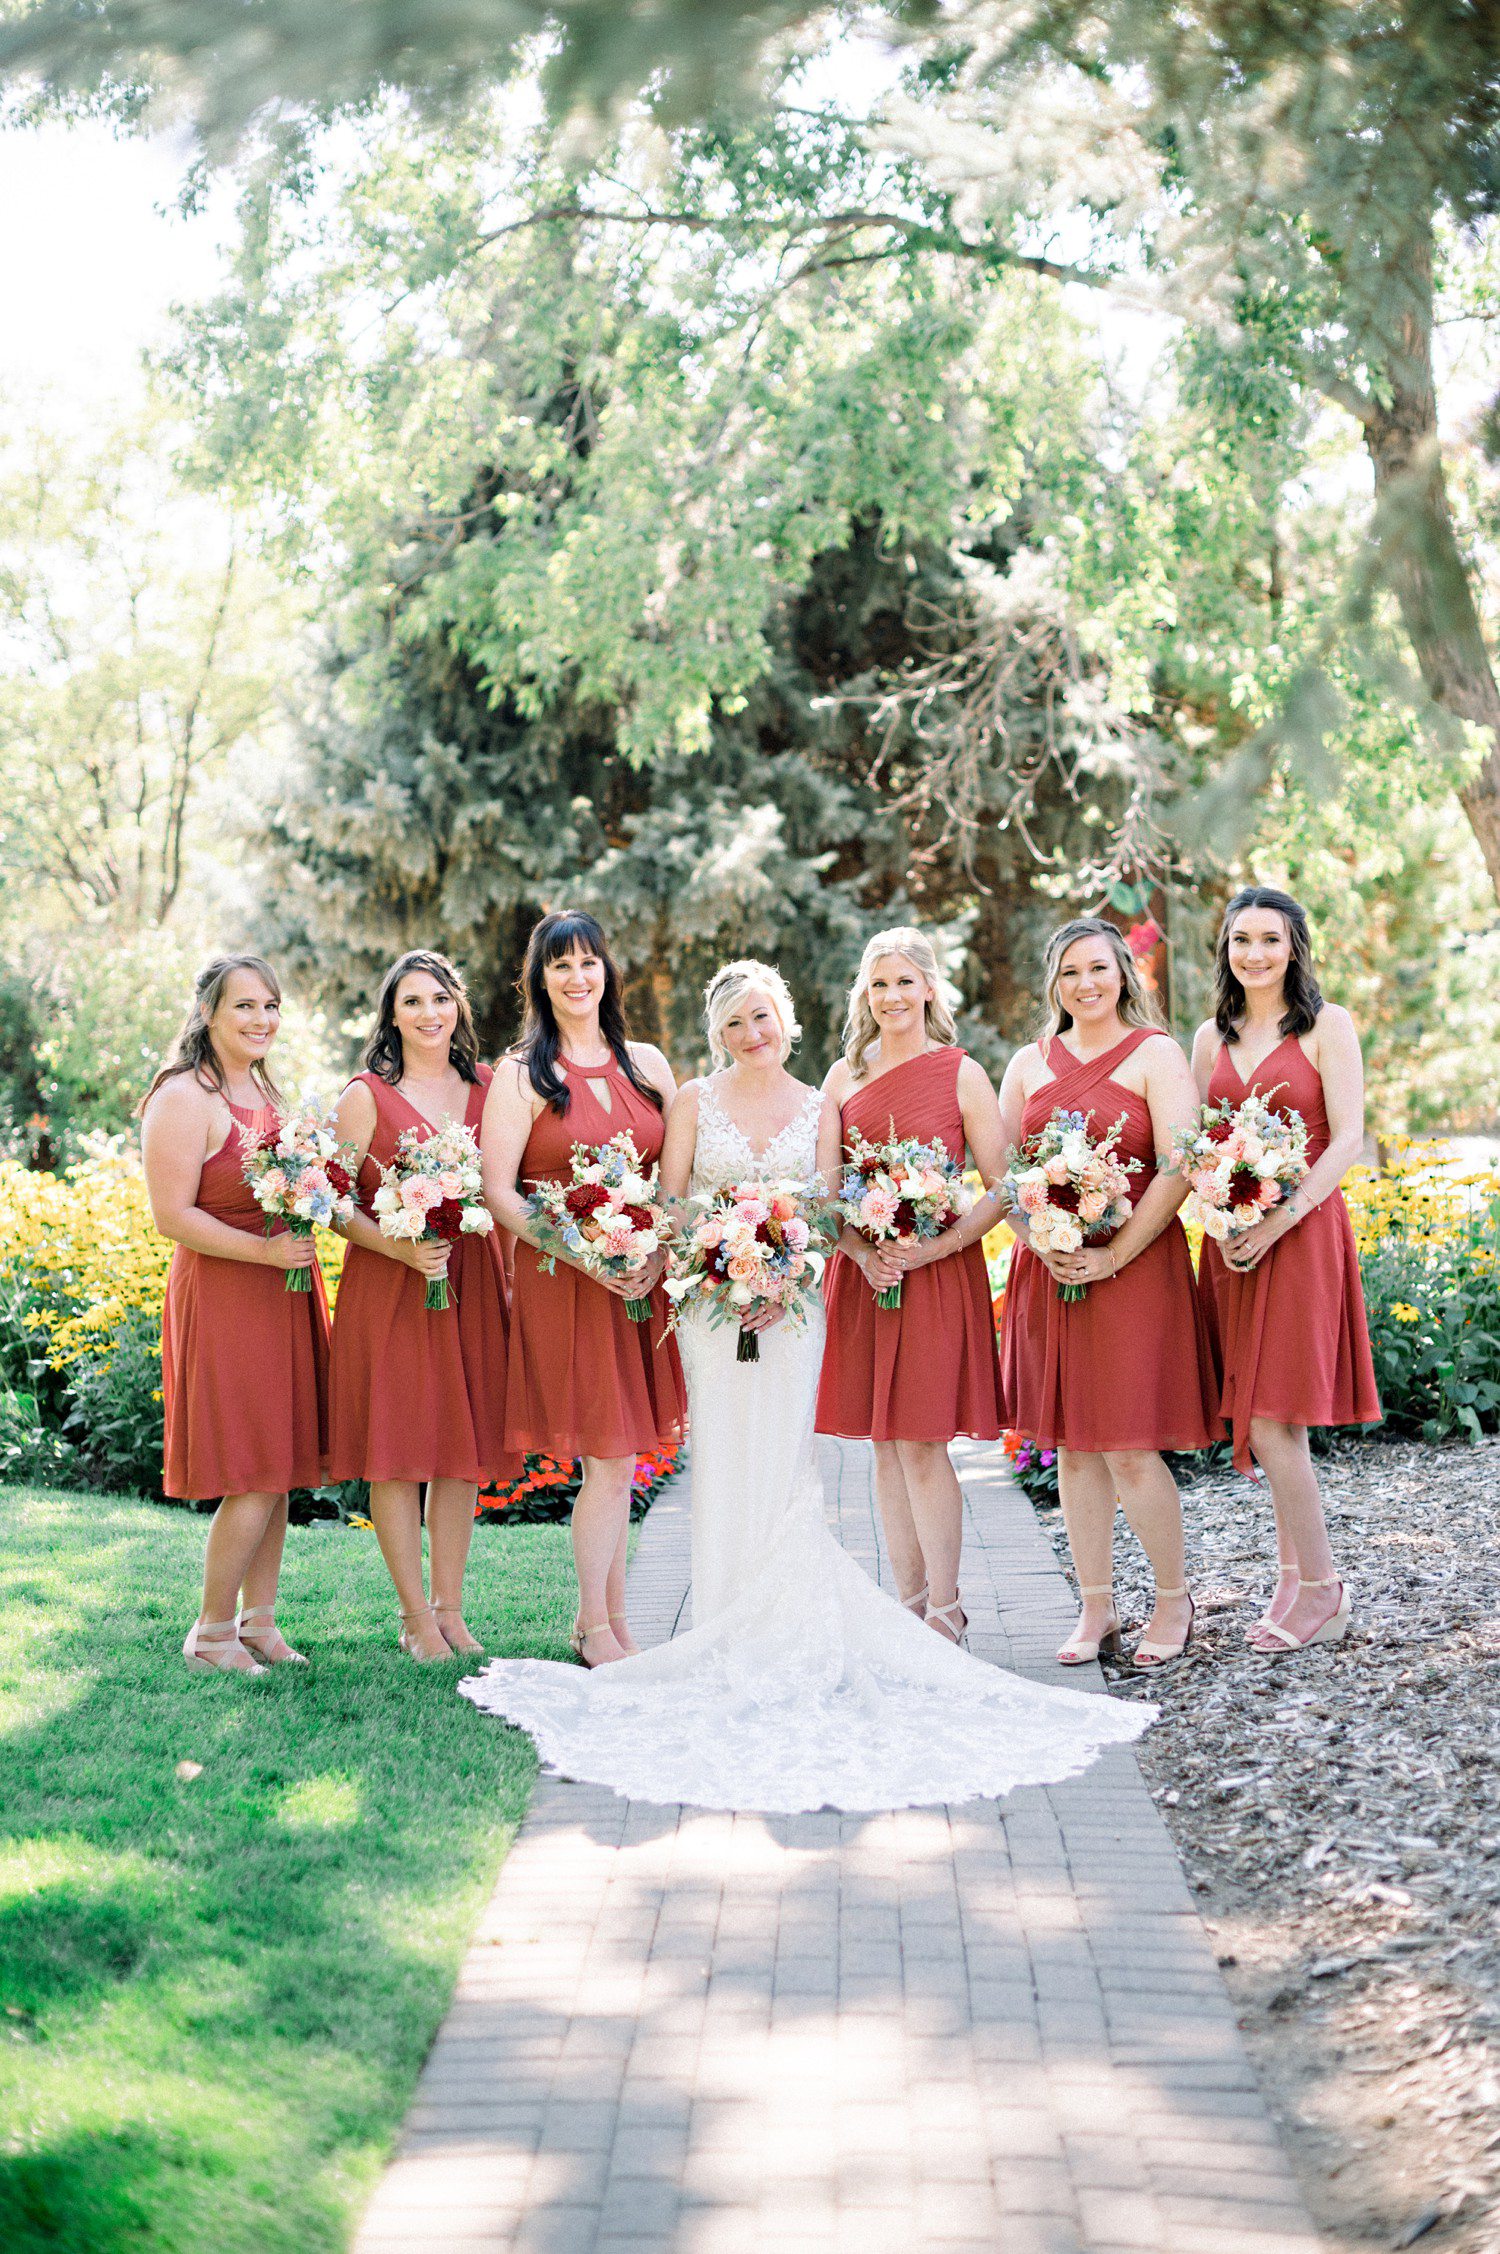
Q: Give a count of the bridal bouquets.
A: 7